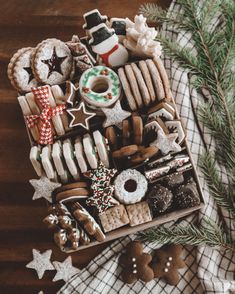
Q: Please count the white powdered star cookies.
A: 5